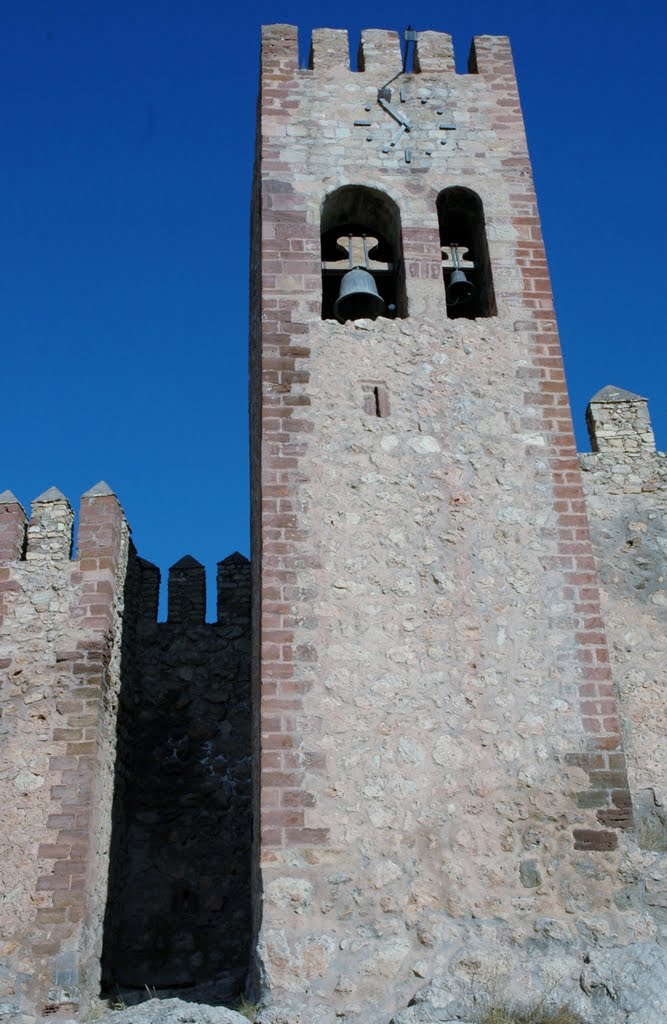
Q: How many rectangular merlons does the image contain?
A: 5